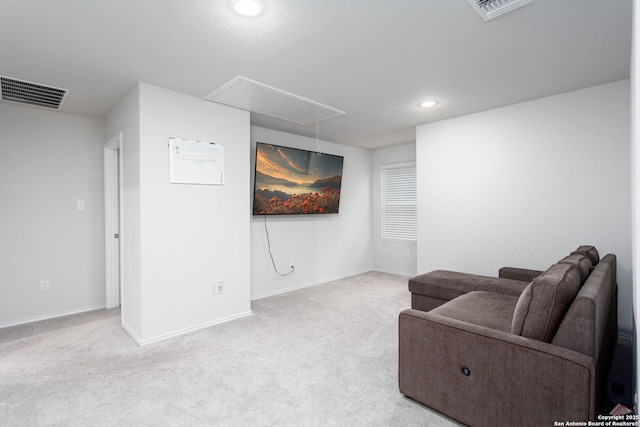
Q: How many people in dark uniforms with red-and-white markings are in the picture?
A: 0